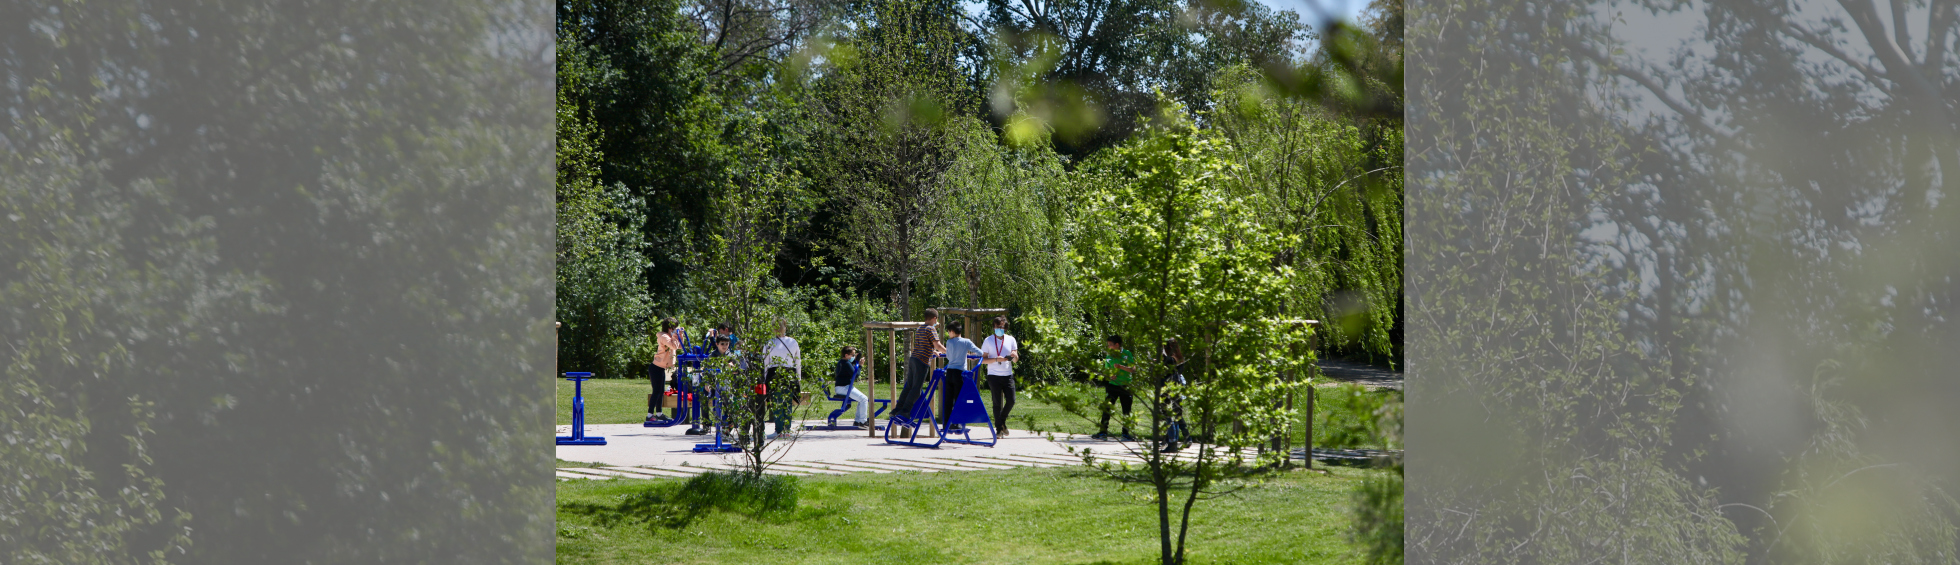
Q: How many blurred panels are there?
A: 2